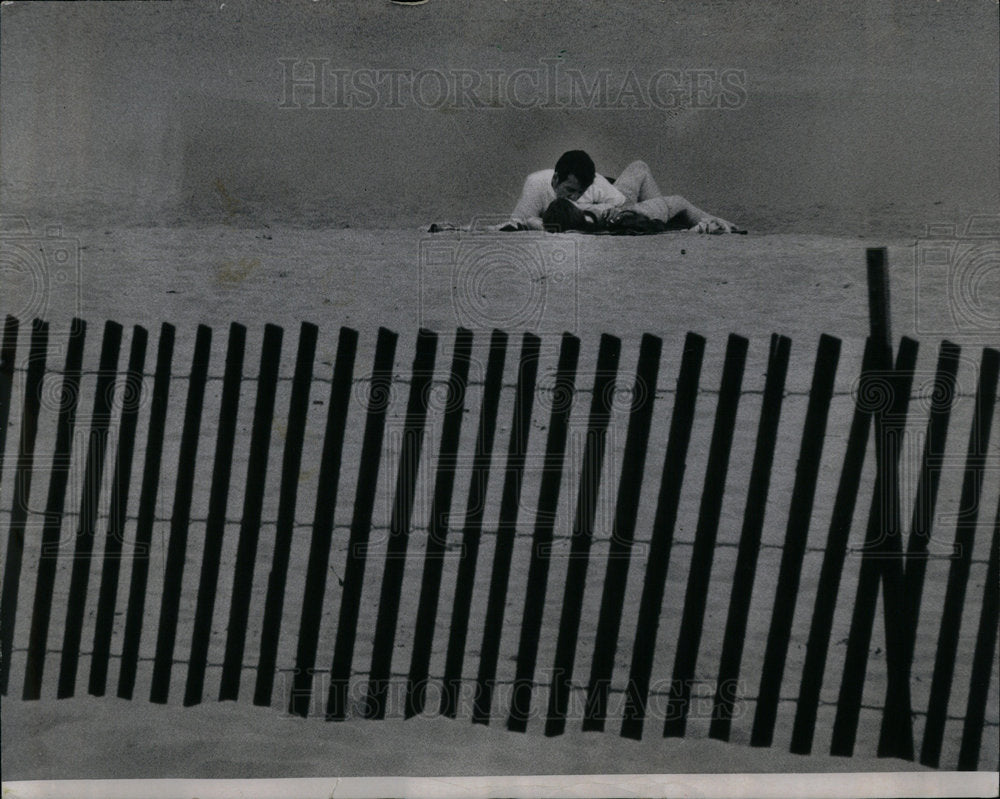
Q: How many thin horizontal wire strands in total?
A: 3